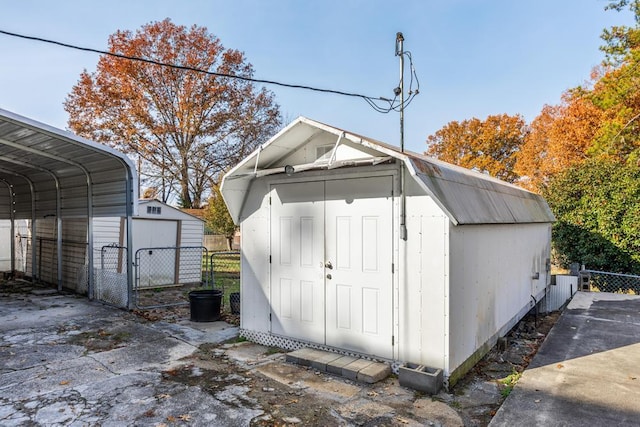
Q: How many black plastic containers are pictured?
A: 2